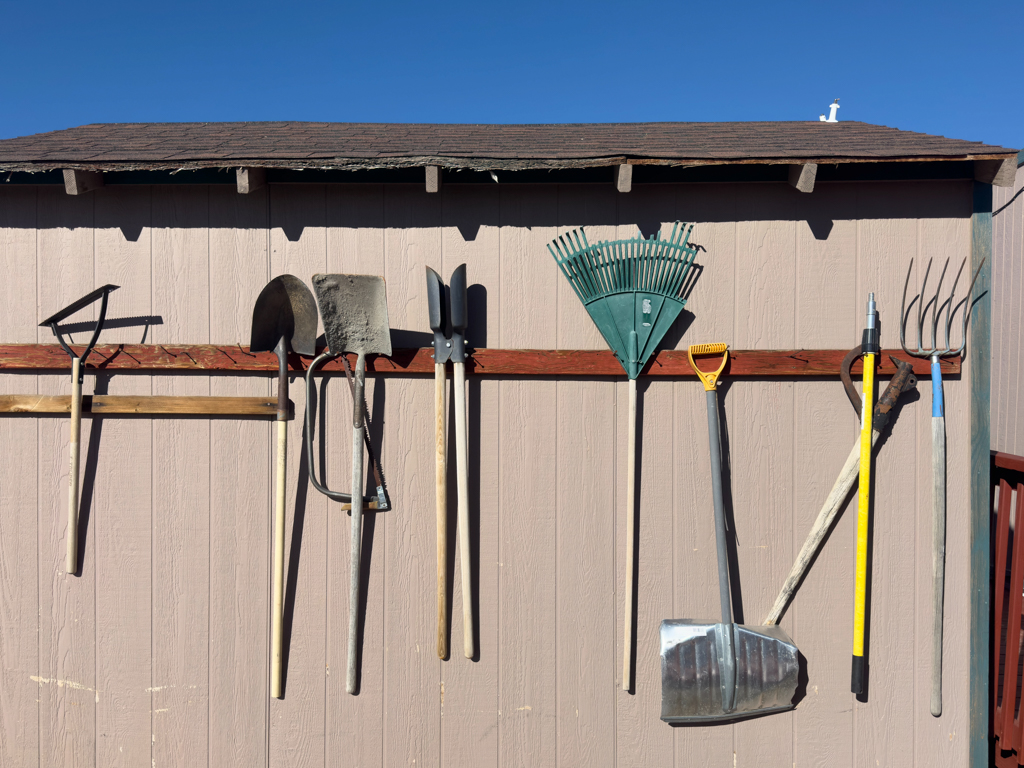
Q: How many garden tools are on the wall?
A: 10